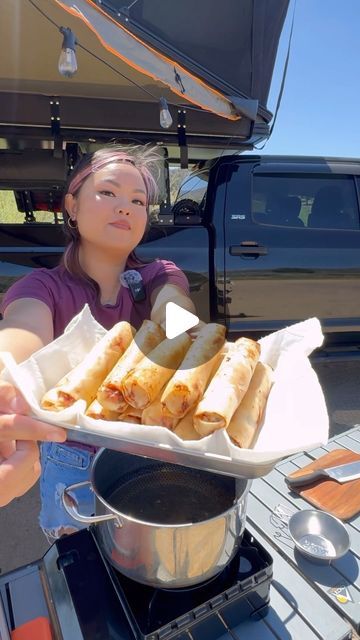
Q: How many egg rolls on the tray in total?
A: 10